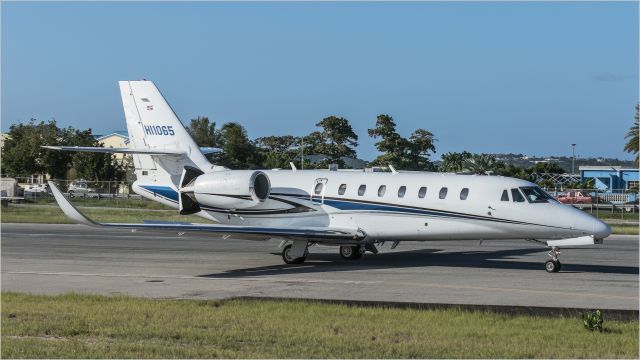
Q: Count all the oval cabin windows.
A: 8